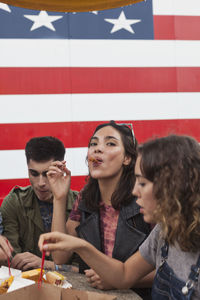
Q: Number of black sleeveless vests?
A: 1